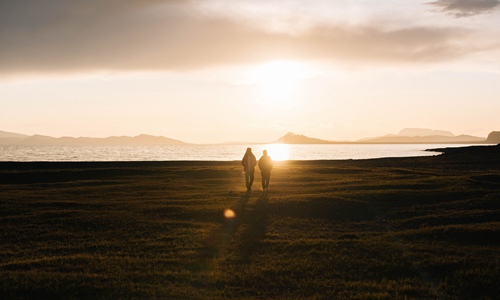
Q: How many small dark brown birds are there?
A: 0